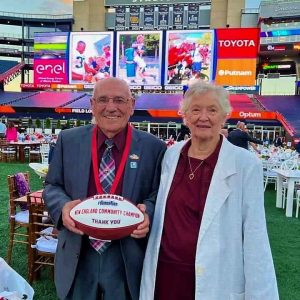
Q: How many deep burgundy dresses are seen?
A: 1